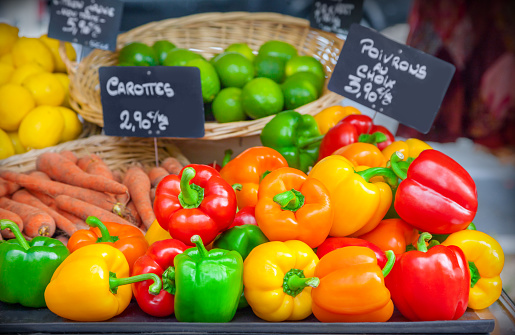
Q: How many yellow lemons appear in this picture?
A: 13